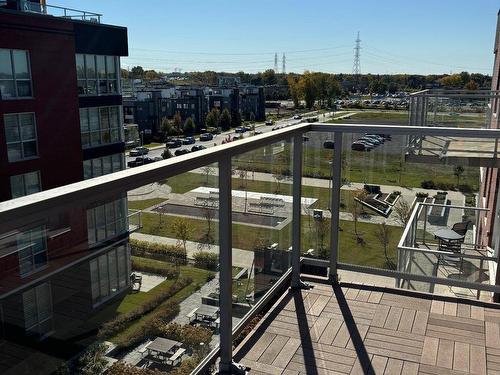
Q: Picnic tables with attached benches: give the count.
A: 2